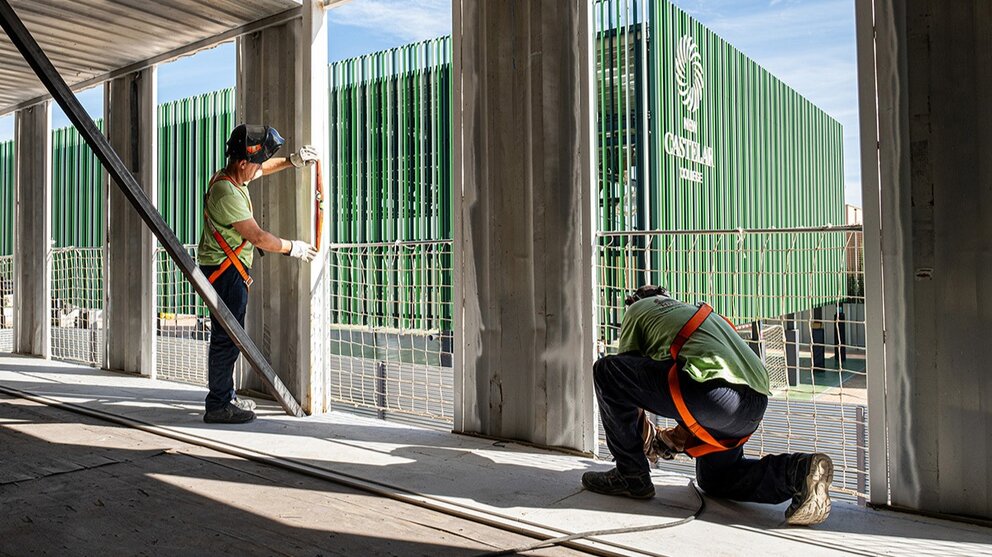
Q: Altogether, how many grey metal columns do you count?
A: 5